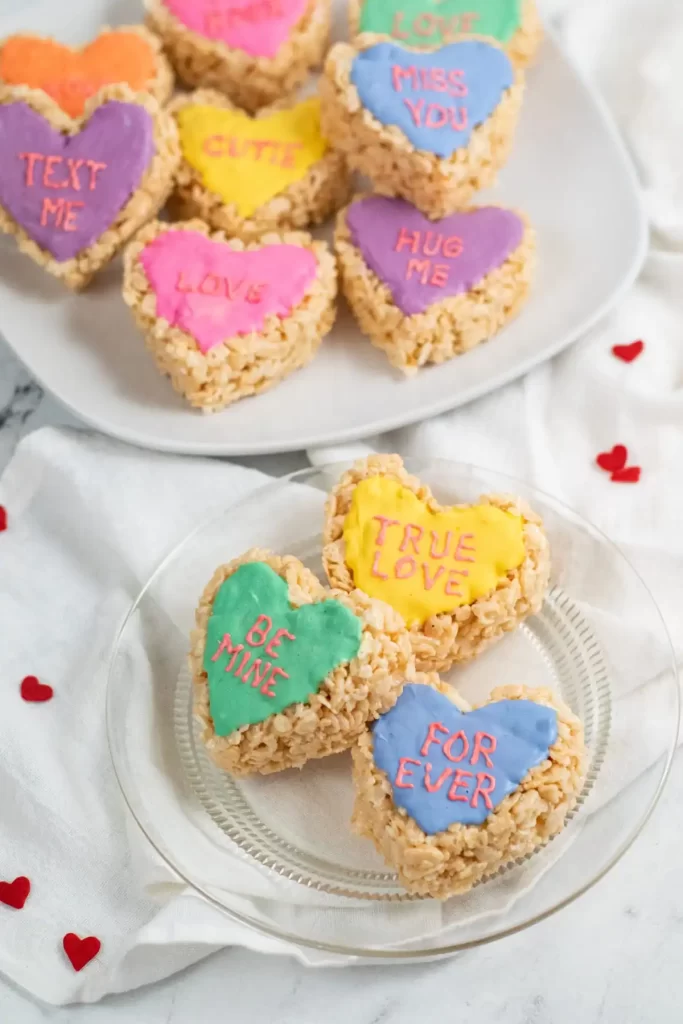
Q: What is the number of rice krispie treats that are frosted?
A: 11